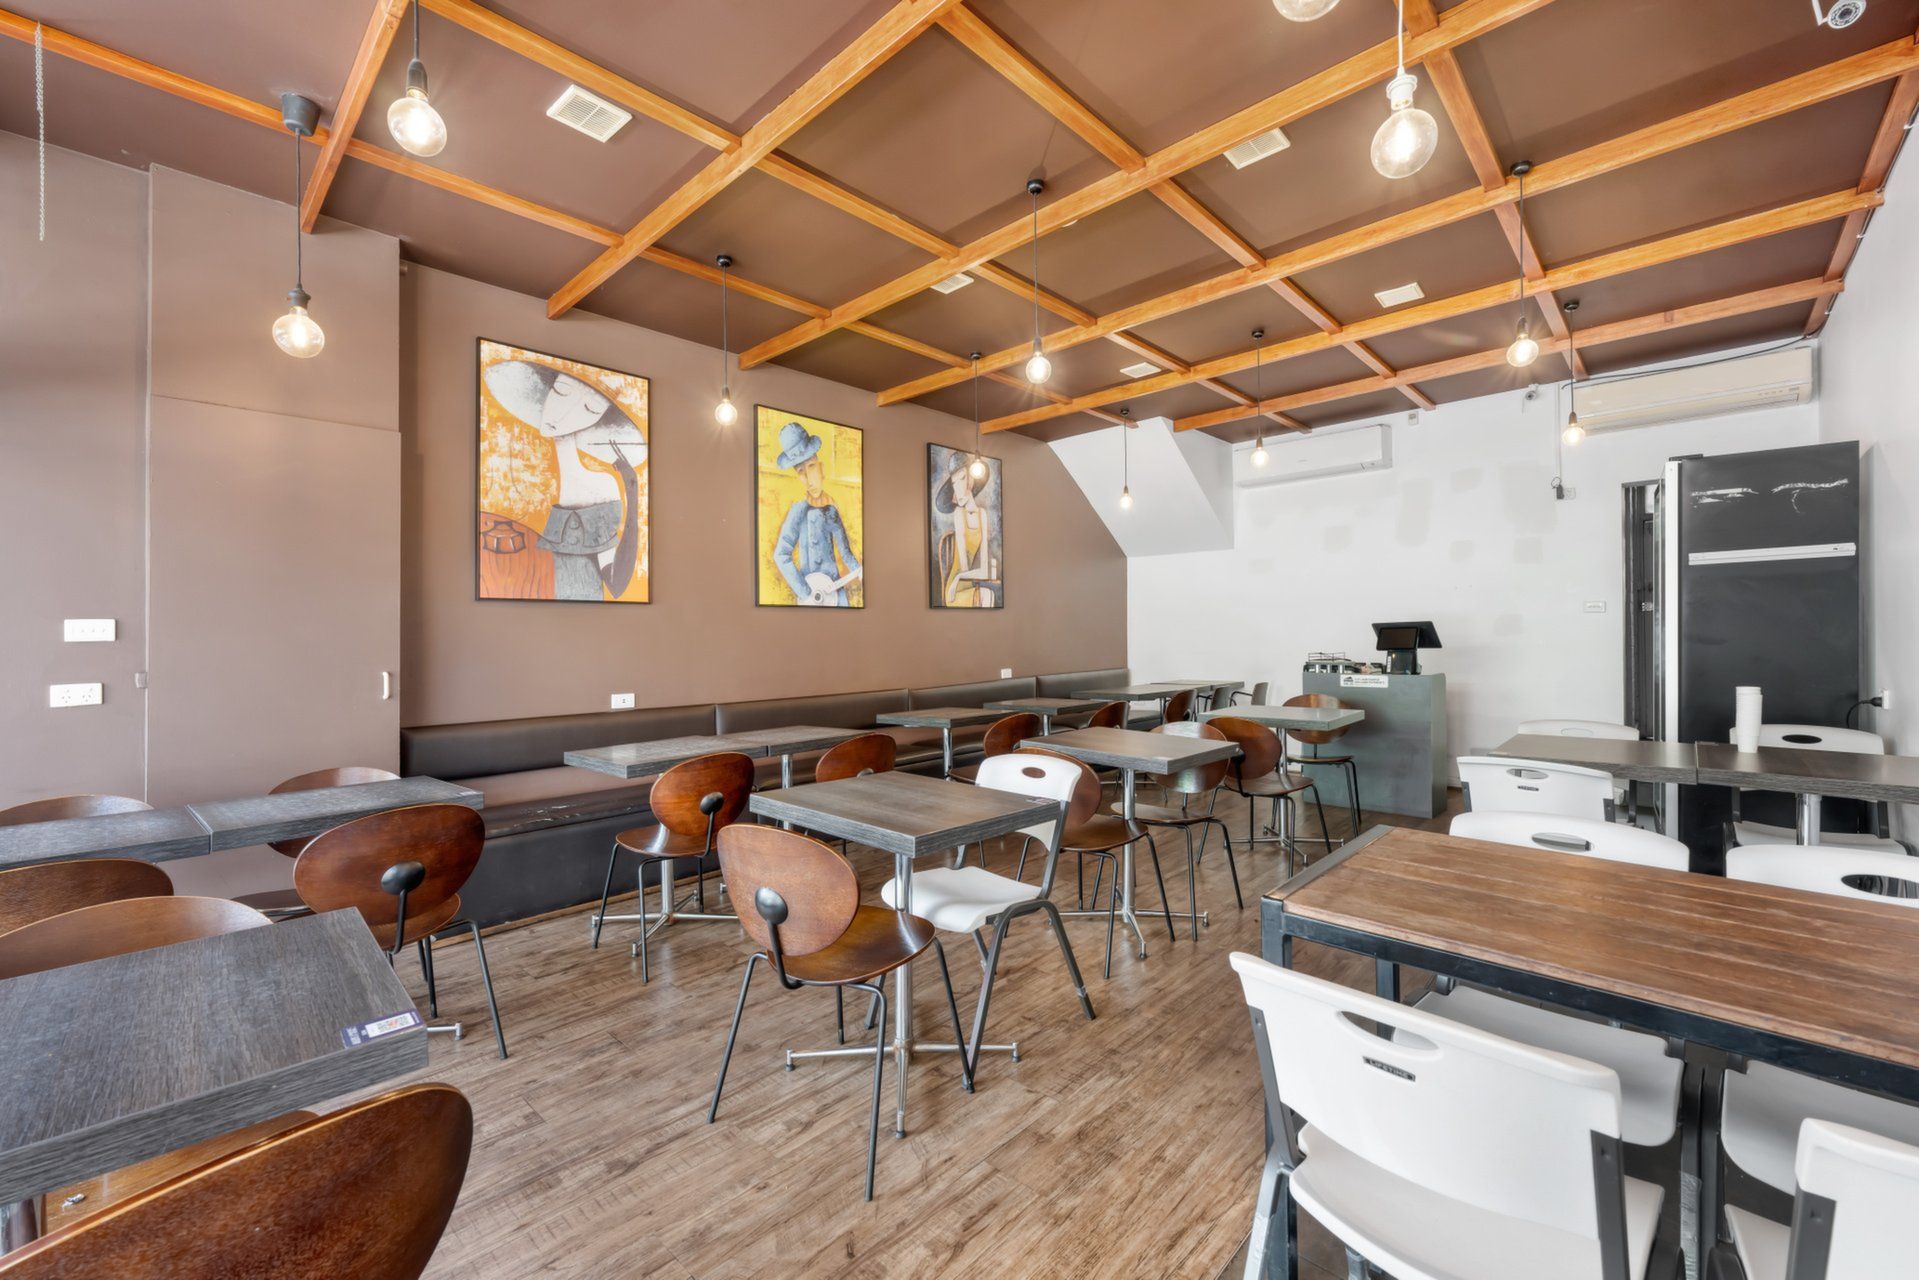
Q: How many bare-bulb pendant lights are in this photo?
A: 11